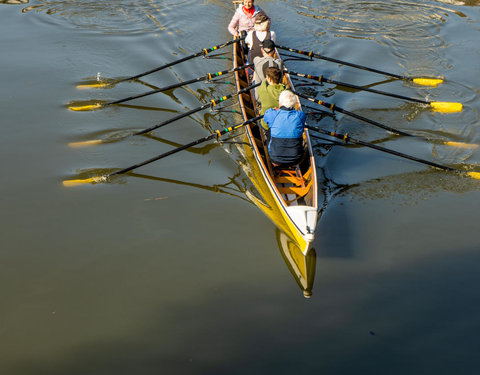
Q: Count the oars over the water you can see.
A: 8